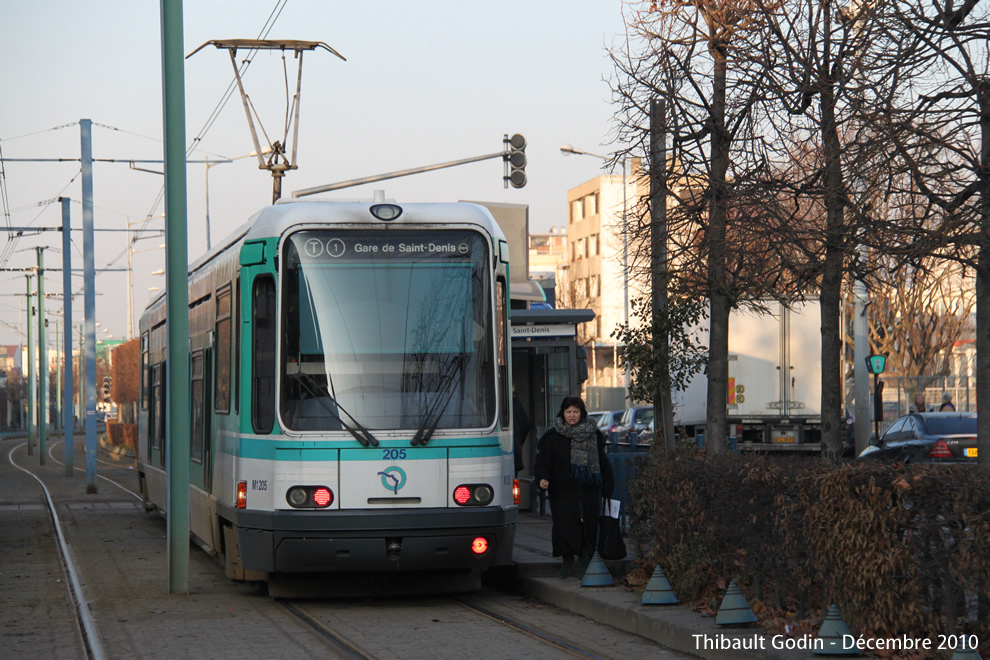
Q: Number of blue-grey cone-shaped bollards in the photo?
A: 5